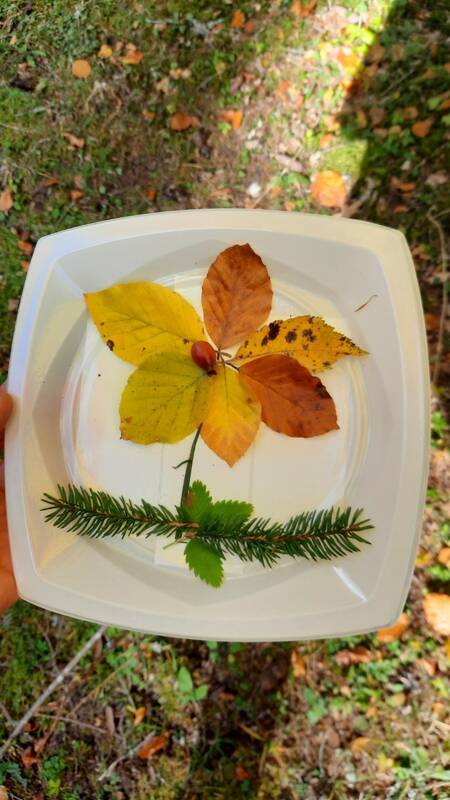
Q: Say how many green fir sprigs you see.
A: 2